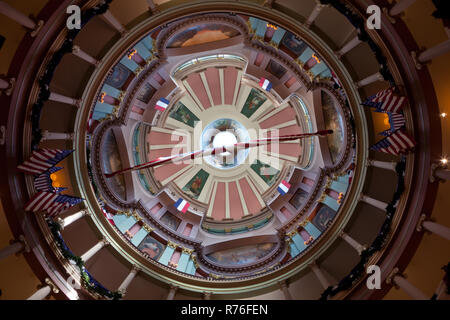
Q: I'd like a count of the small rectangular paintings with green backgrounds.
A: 4